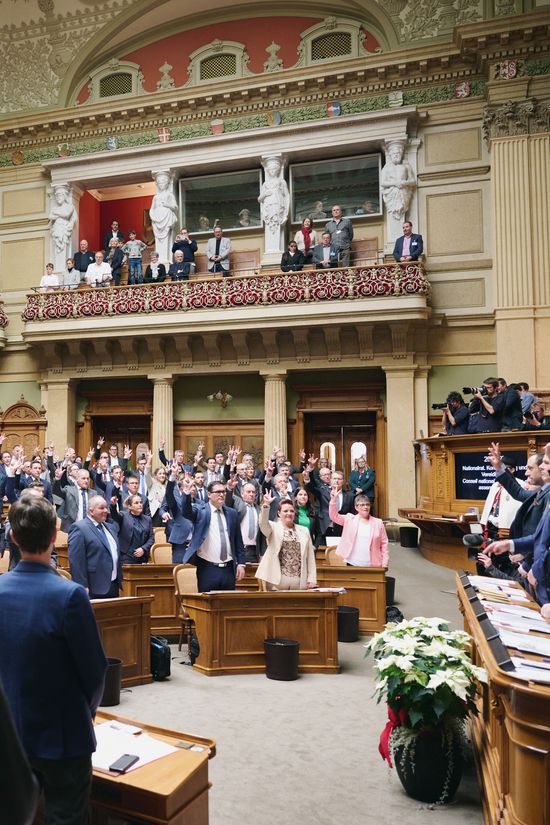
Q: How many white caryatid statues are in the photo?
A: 4